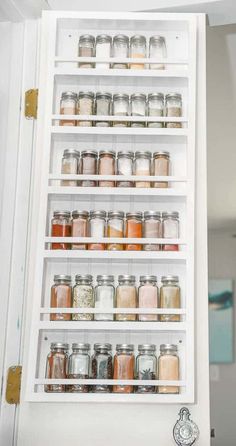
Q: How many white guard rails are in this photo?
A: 6